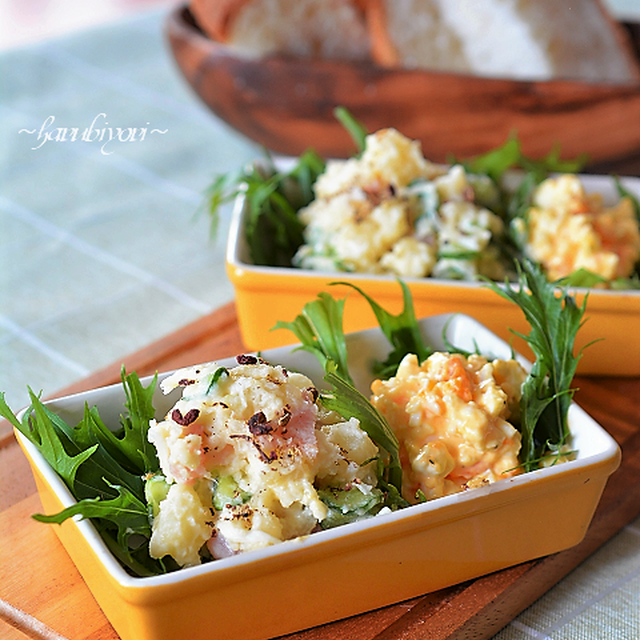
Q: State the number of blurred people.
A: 0